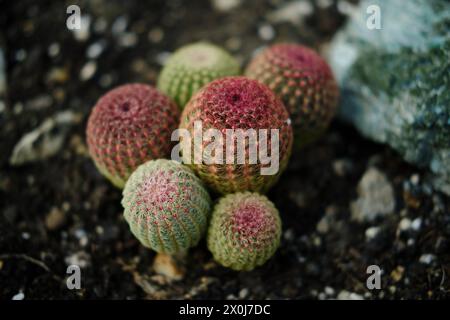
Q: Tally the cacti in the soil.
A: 6